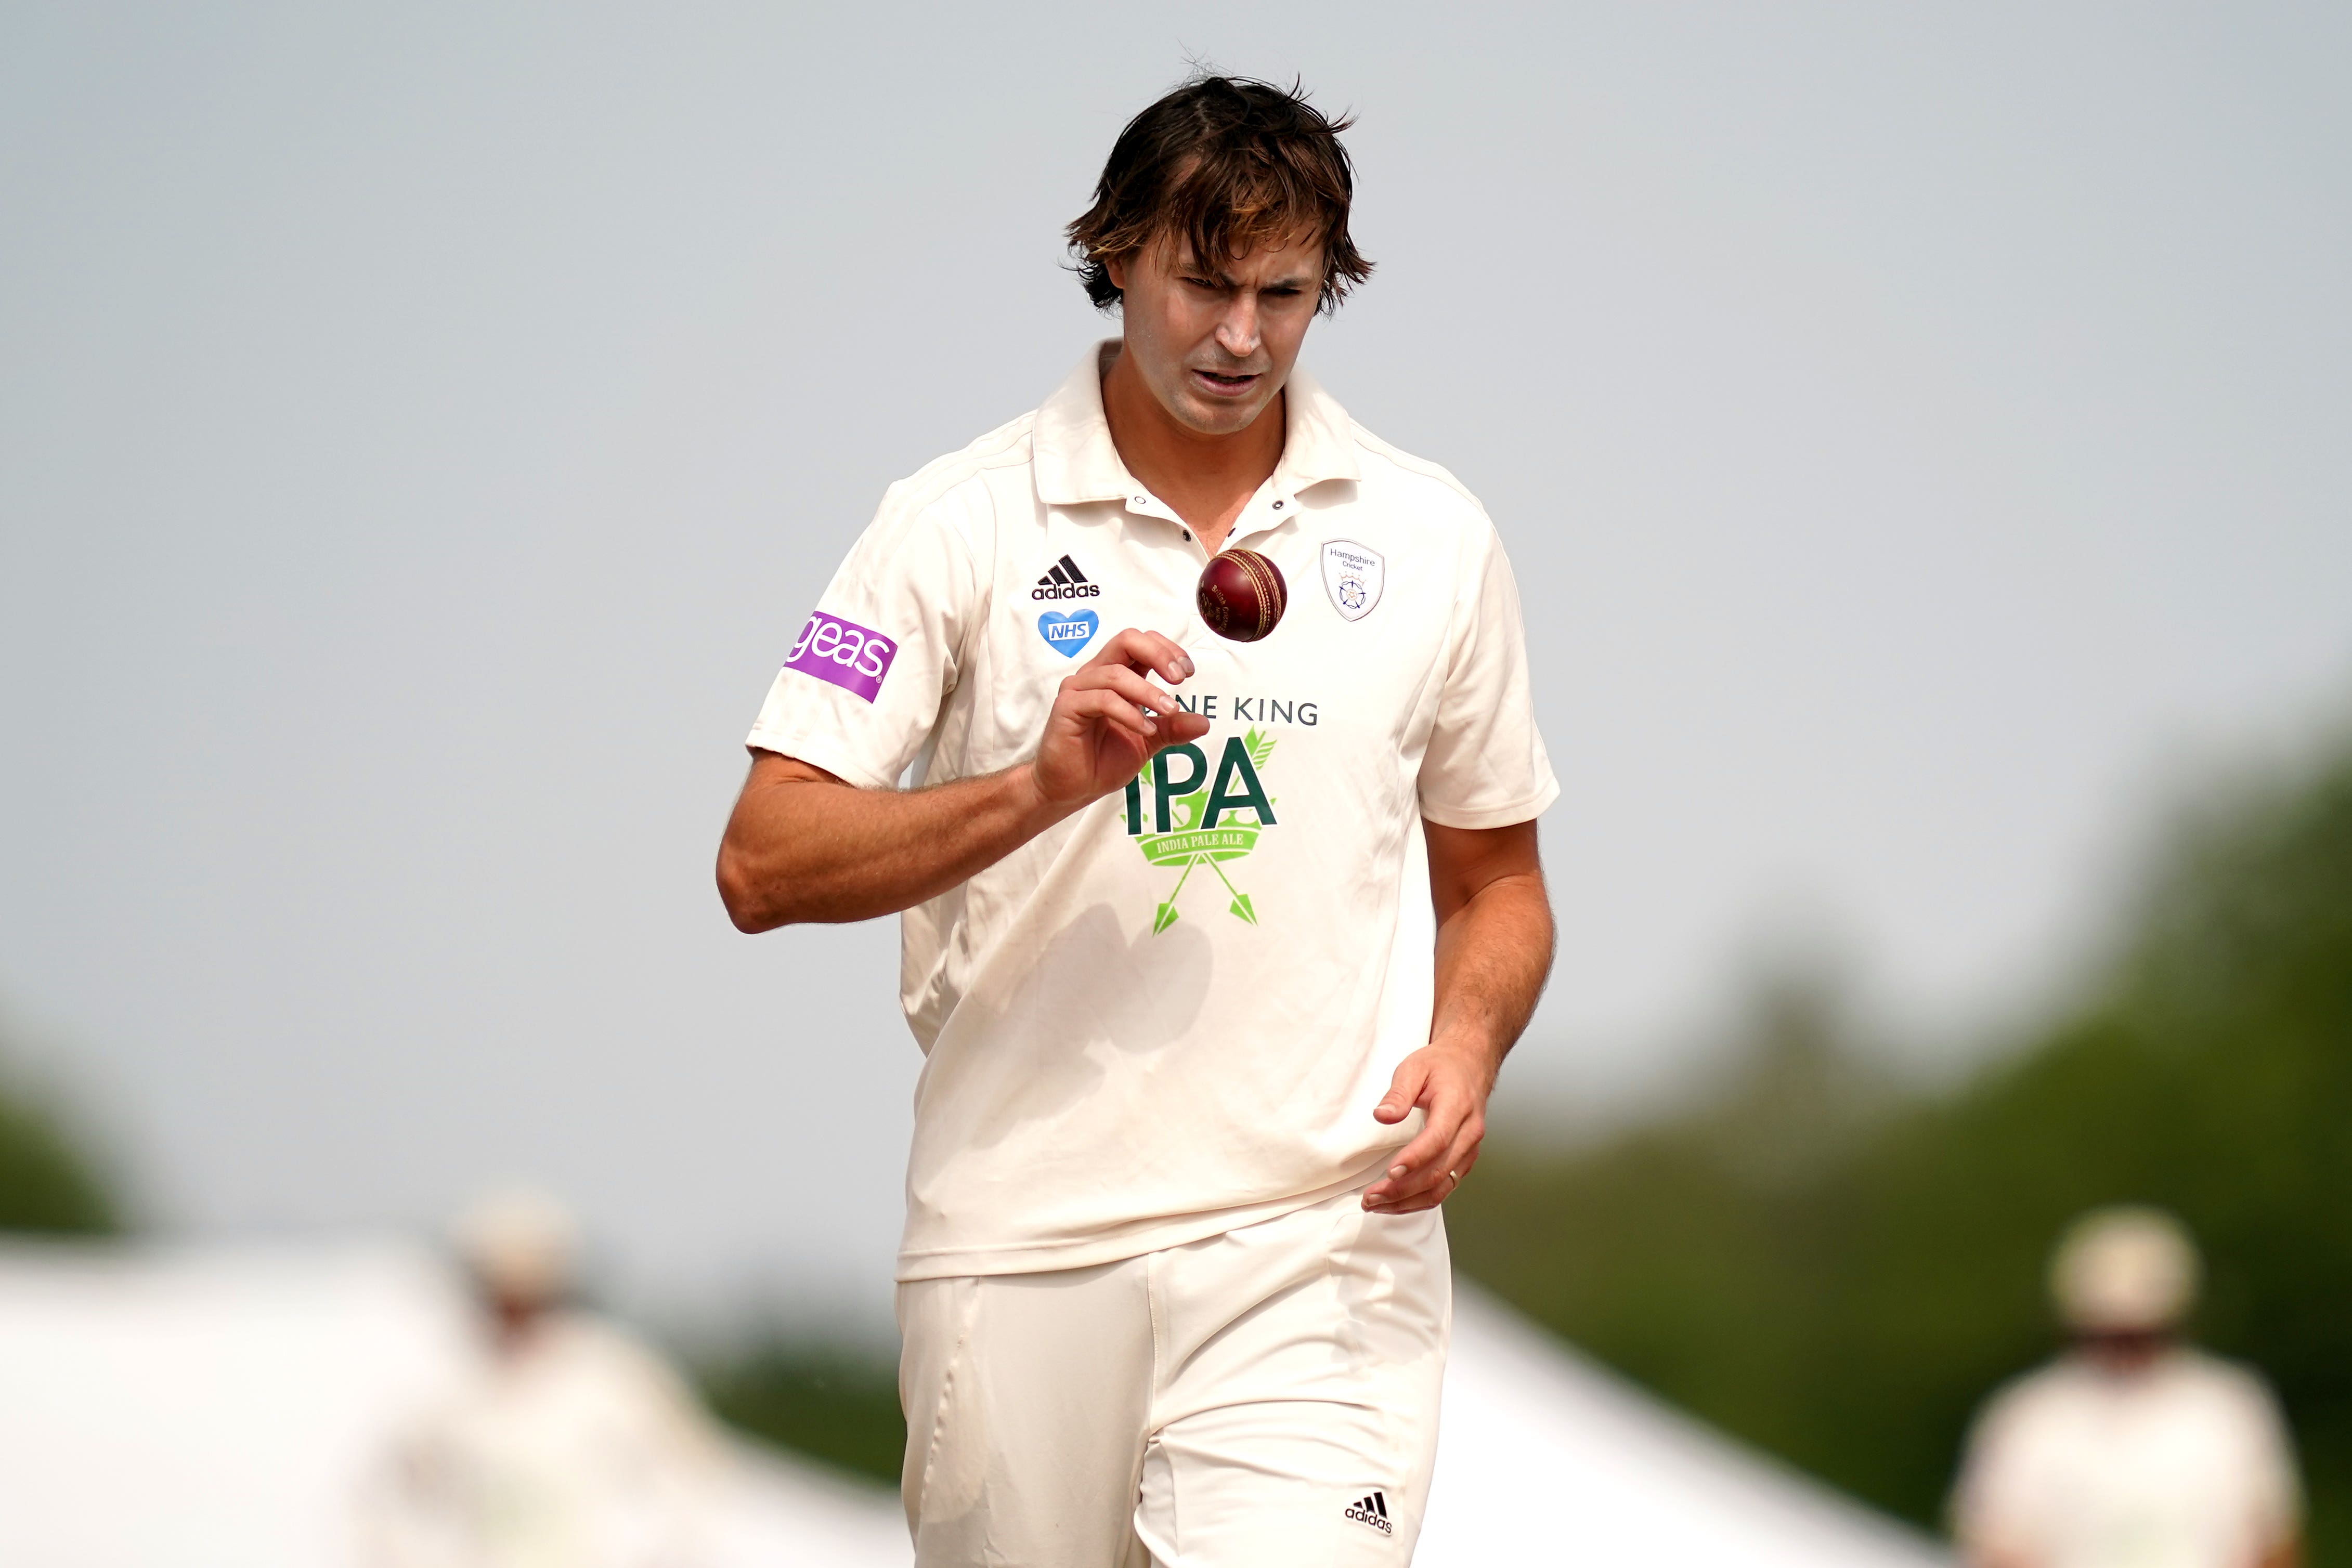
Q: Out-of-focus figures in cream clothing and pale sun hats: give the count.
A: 2